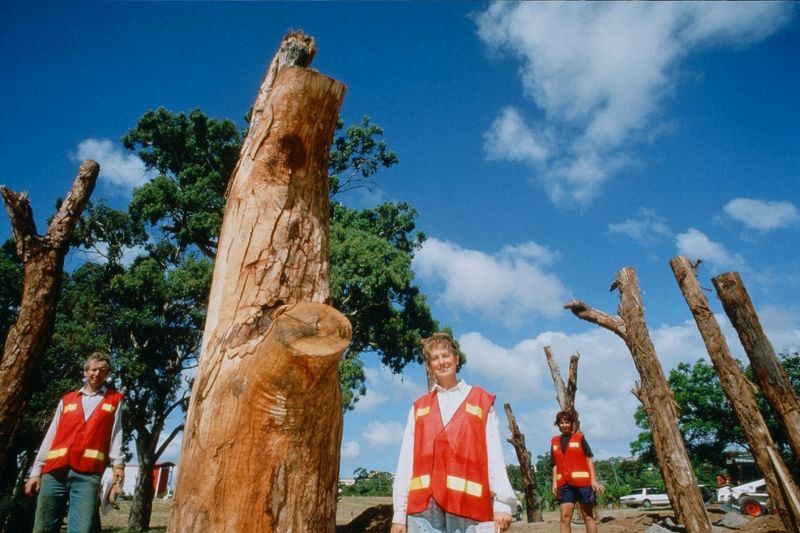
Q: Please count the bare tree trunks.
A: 7